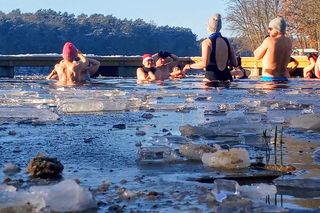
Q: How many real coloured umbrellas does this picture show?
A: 0